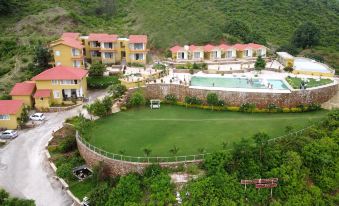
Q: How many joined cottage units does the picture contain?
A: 6